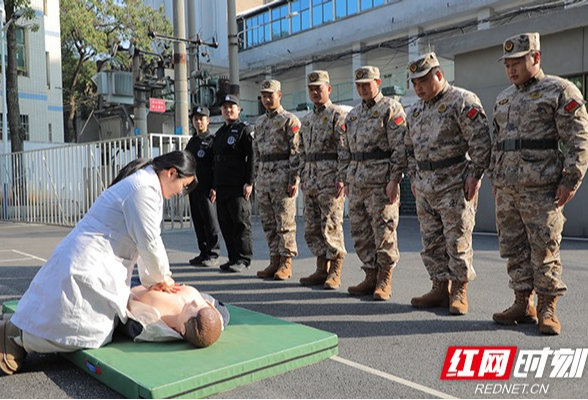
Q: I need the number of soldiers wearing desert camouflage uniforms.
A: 5